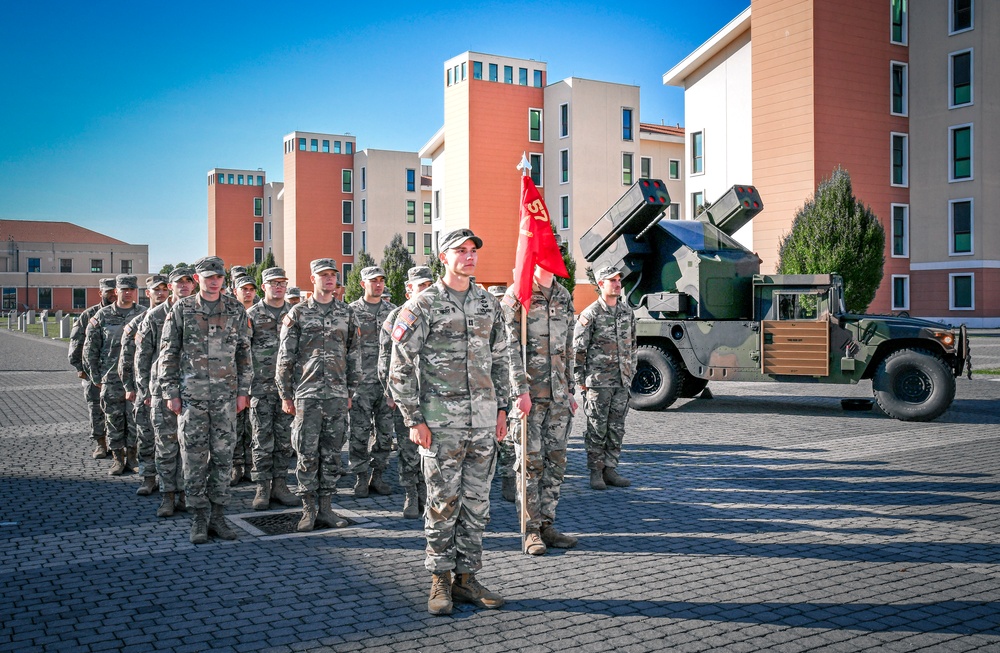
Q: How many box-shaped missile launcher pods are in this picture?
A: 2